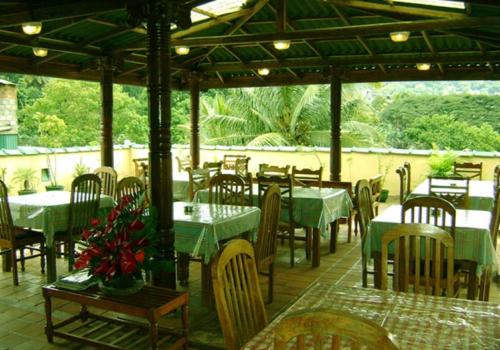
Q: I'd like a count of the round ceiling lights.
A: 7